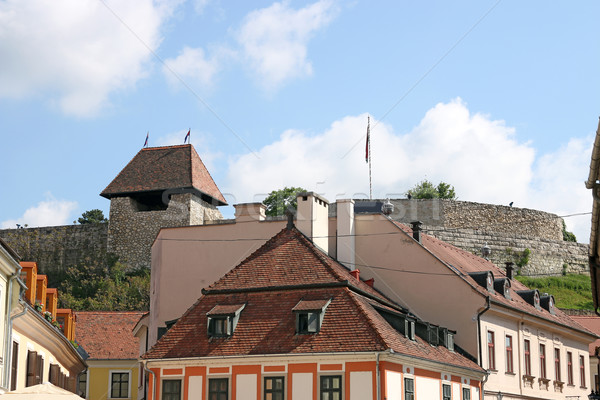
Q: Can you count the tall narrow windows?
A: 7